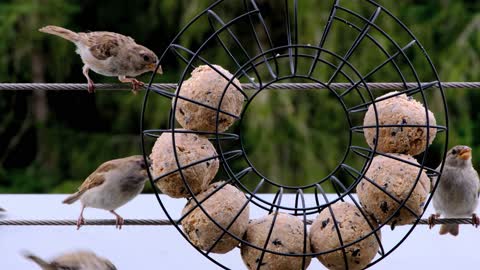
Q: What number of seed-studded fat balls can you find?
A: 7